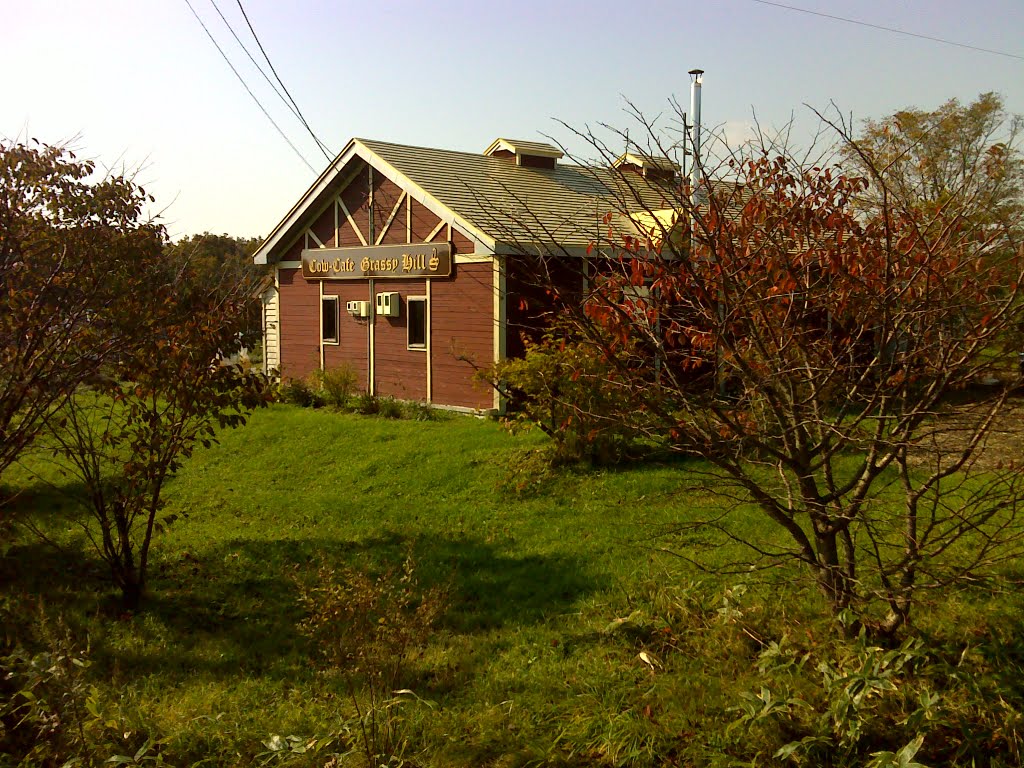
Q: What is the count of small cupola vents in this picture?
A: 2